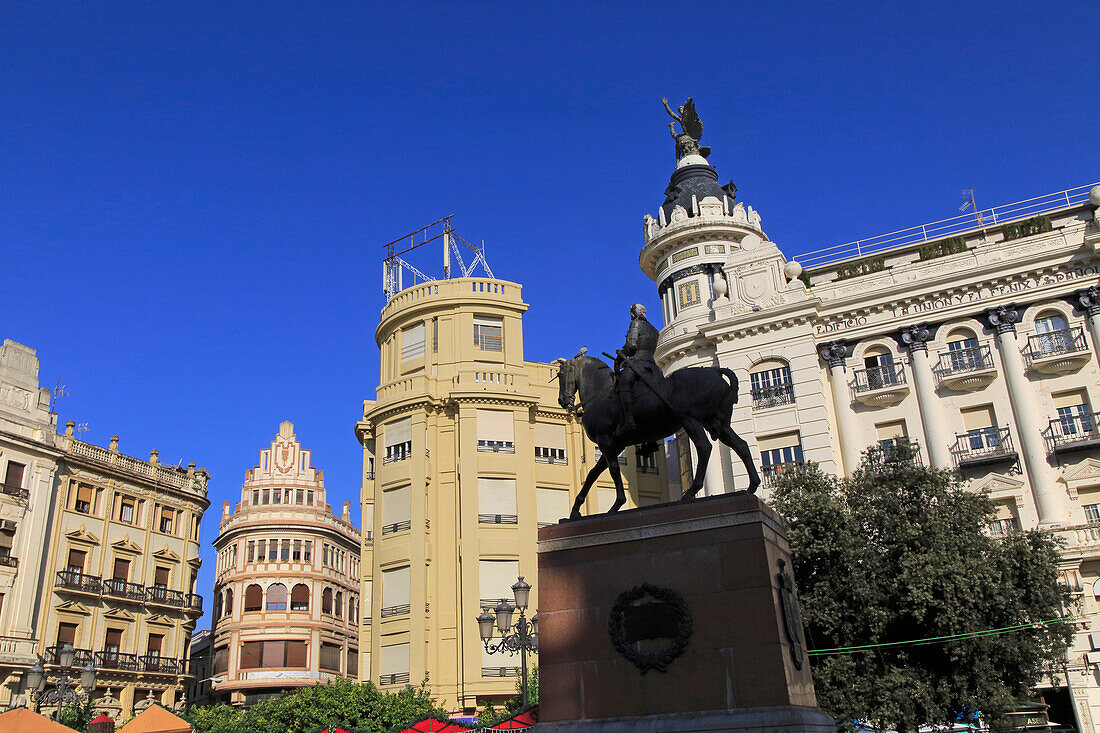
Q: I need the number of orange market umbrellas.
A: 2